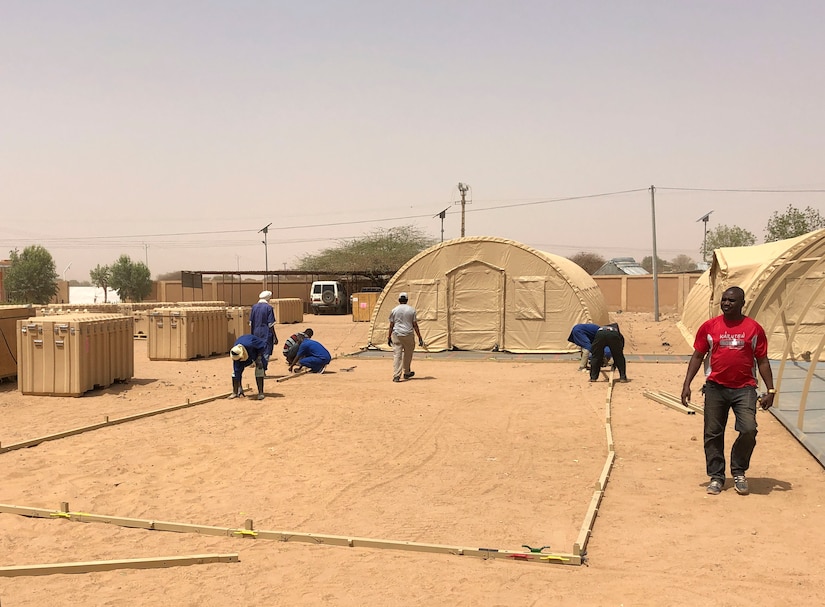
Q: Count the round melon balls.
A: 0